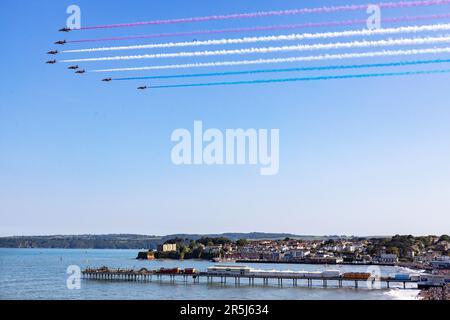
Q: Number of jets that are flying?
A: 8